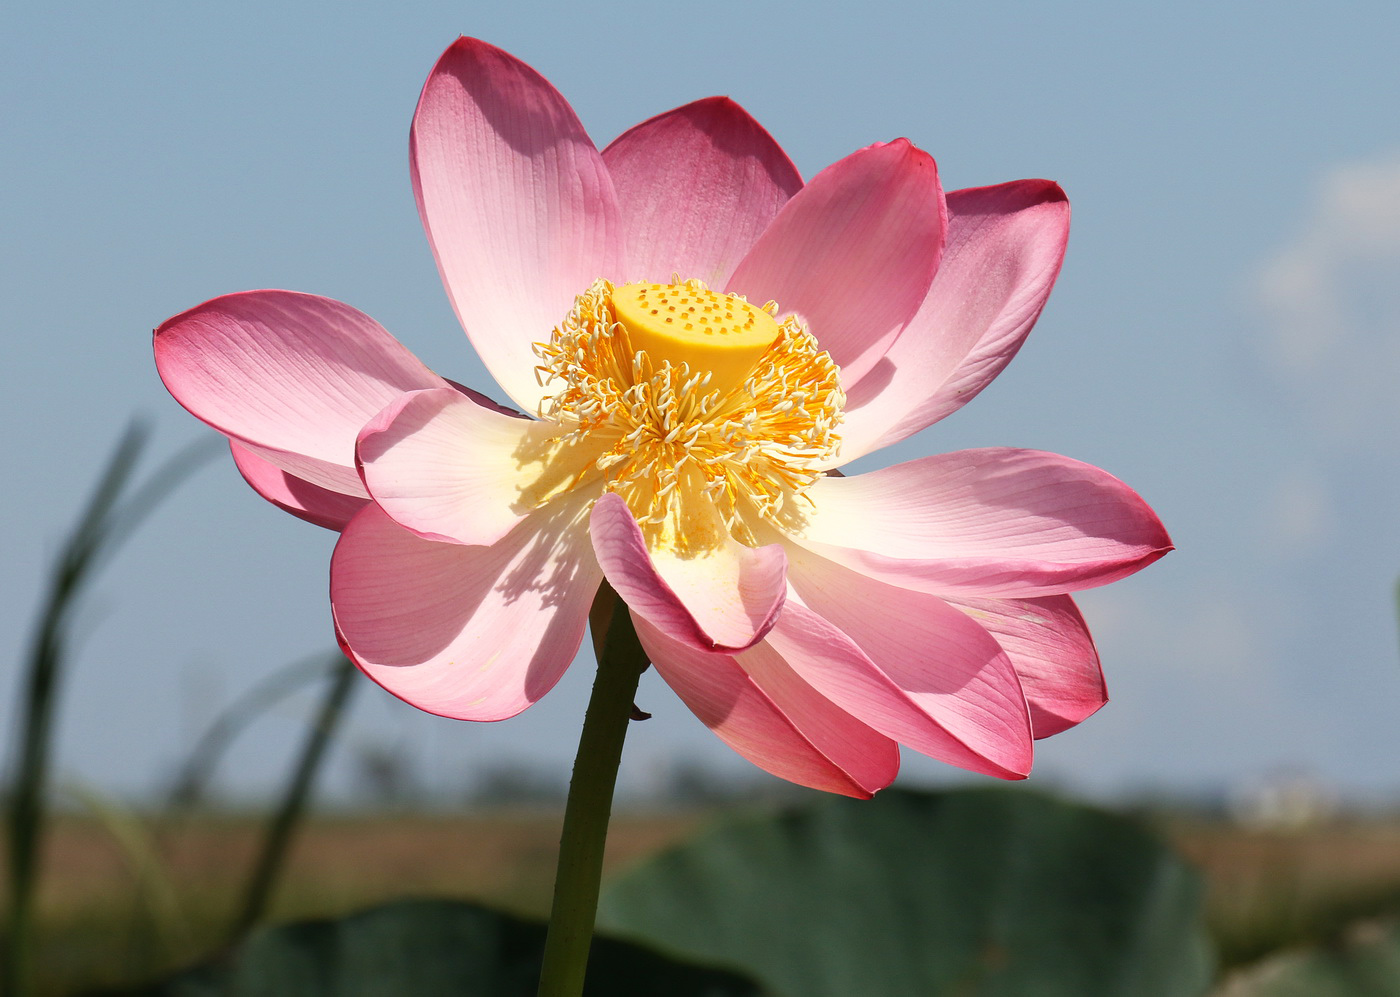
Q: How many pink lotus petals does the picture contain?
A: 13